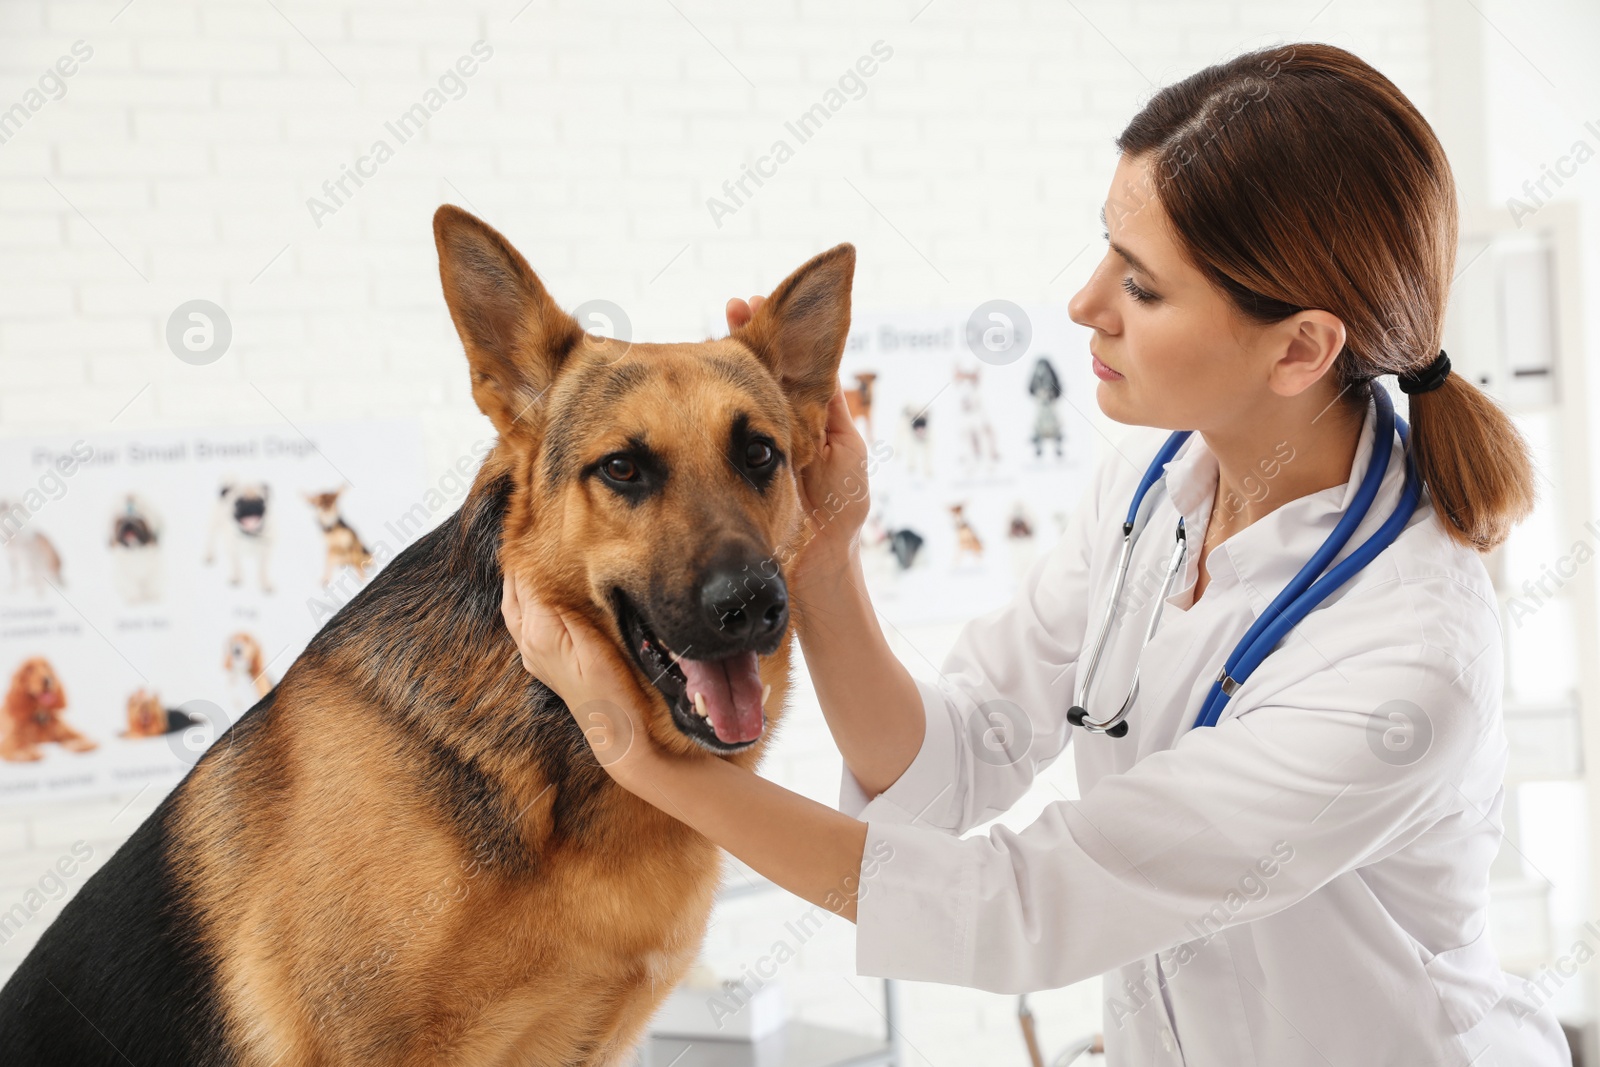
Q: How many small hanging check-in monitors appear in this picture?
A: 0